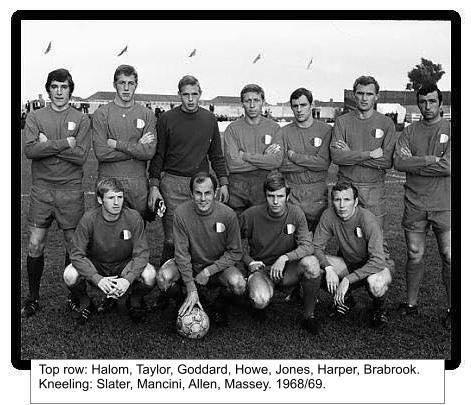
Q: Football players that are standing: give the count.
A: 7